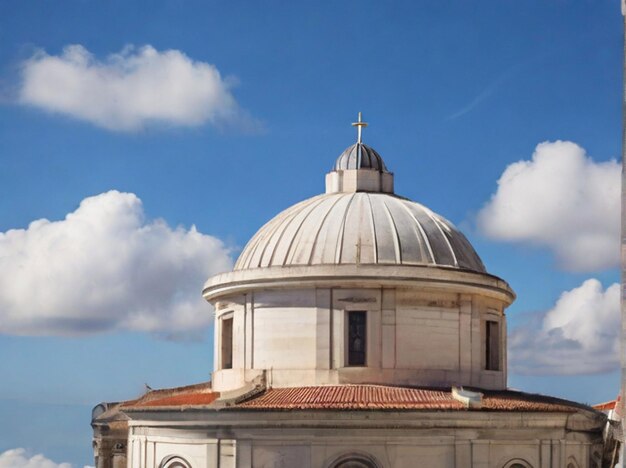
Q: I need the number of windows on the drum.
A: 3